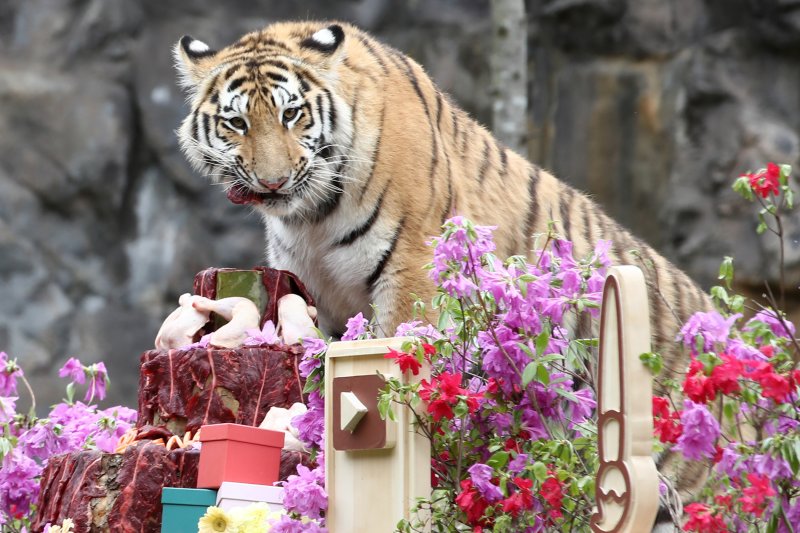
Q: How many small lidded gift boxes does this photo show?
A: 3